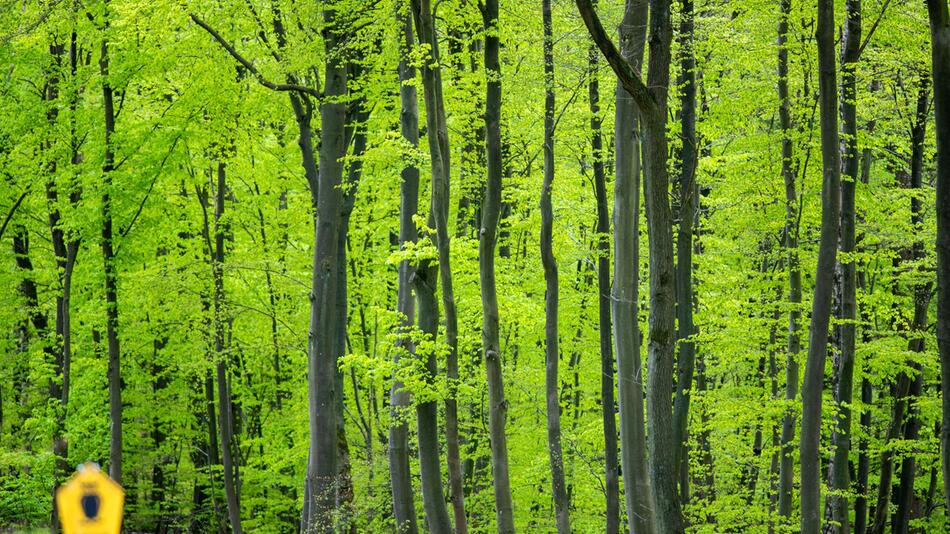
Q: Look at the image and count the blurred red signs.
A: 0